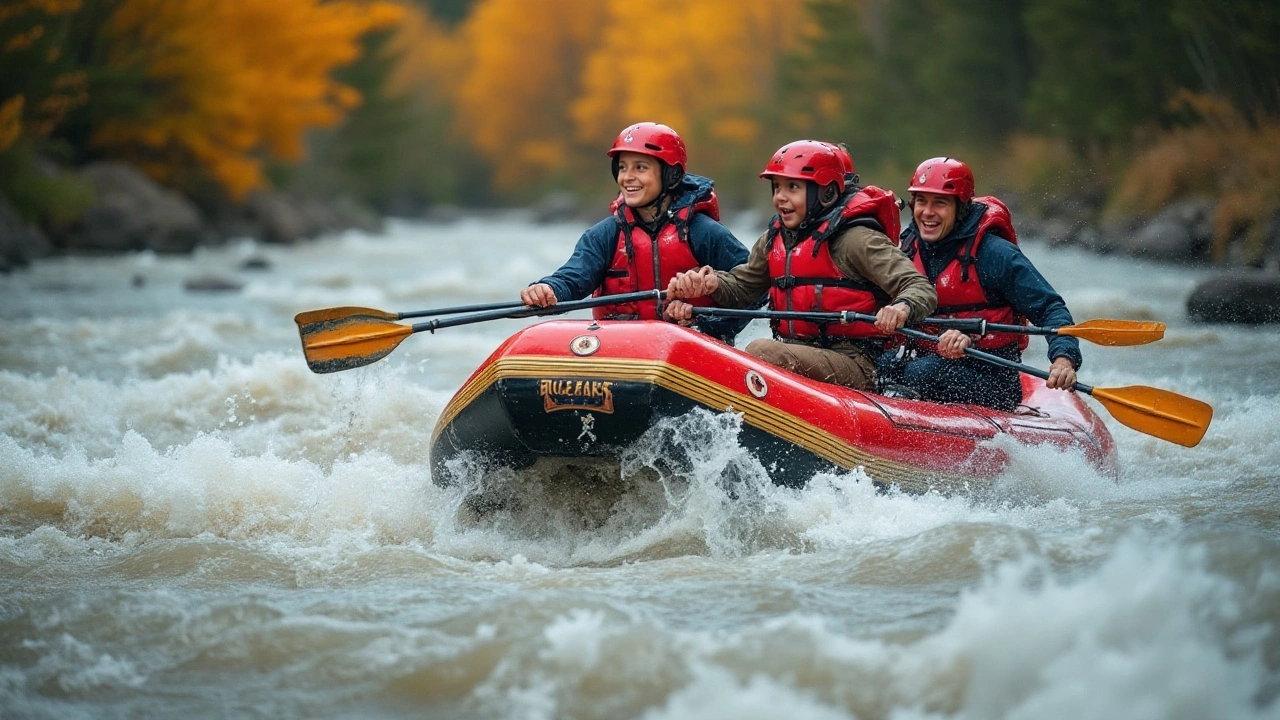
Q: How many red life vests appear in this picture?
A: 3